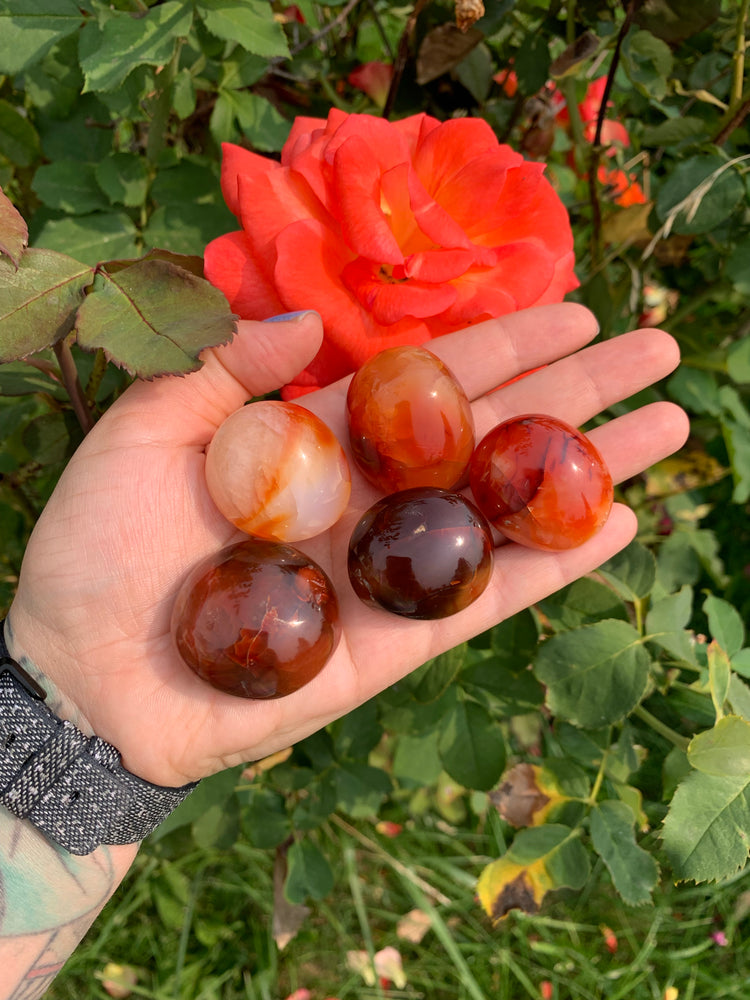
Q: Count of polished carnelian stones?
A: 5